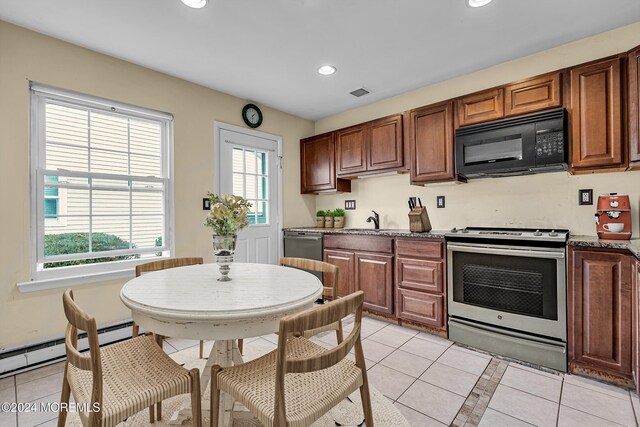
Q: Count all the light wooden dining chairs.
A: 4